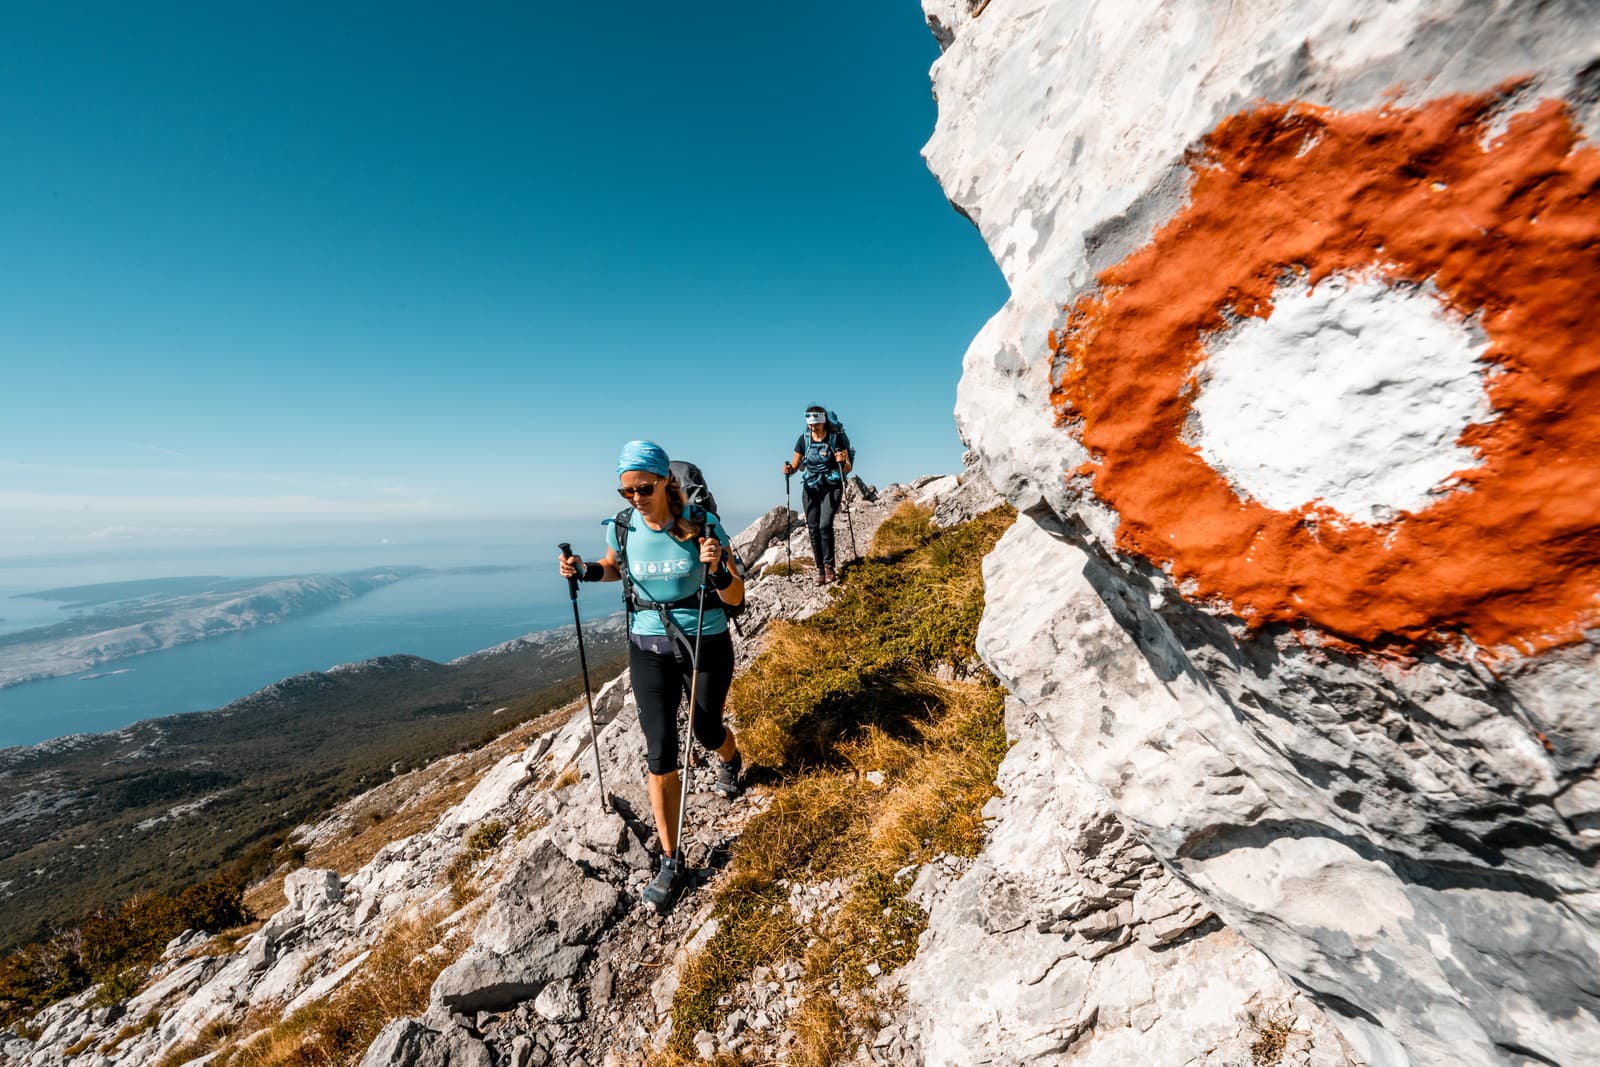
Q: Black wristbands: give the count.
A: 2